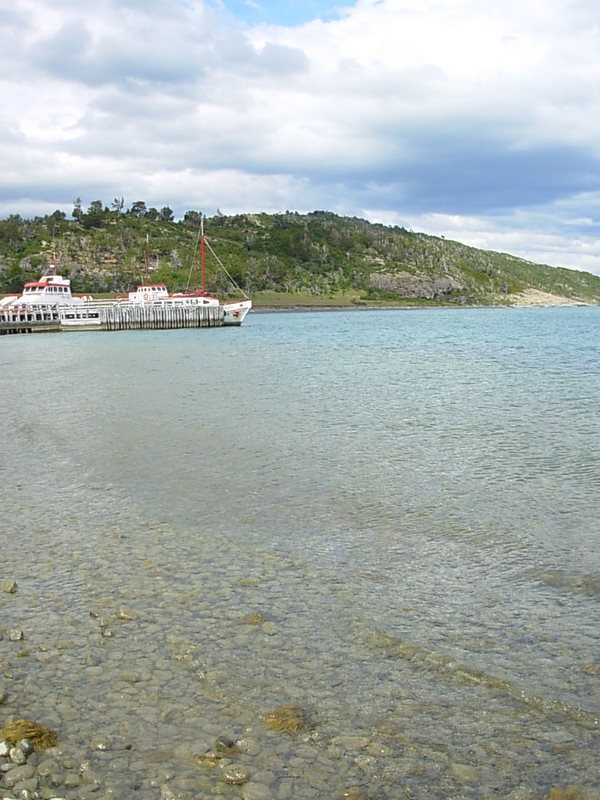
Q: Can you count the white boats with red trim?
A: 2